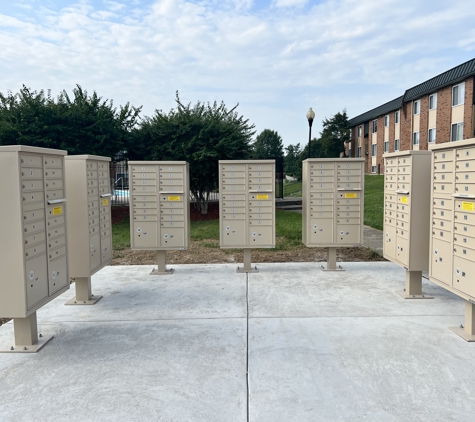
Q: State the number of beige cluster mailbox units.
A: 7